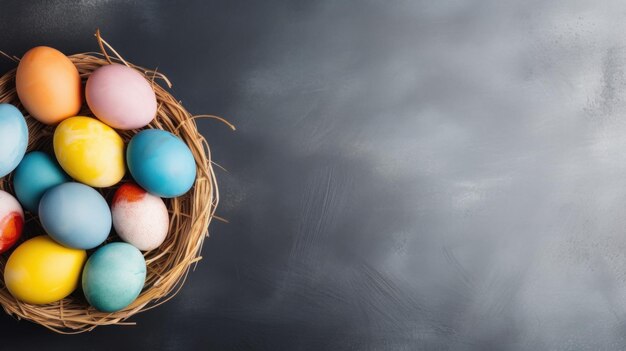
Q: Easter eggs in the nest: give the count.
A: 11